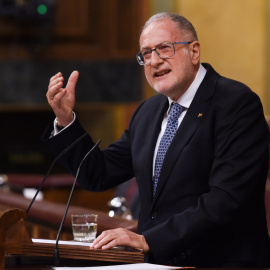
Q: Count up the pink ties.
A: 0